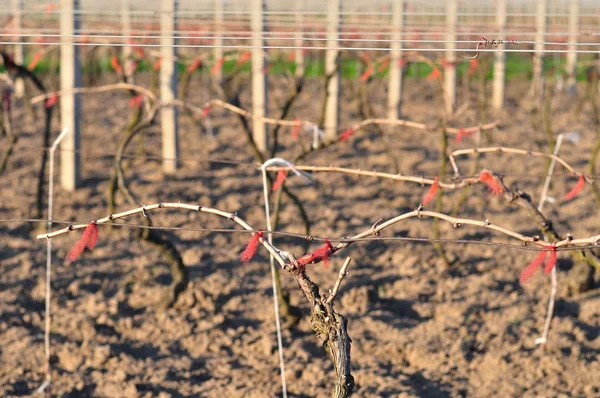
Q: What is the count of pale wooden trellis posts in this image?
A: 13